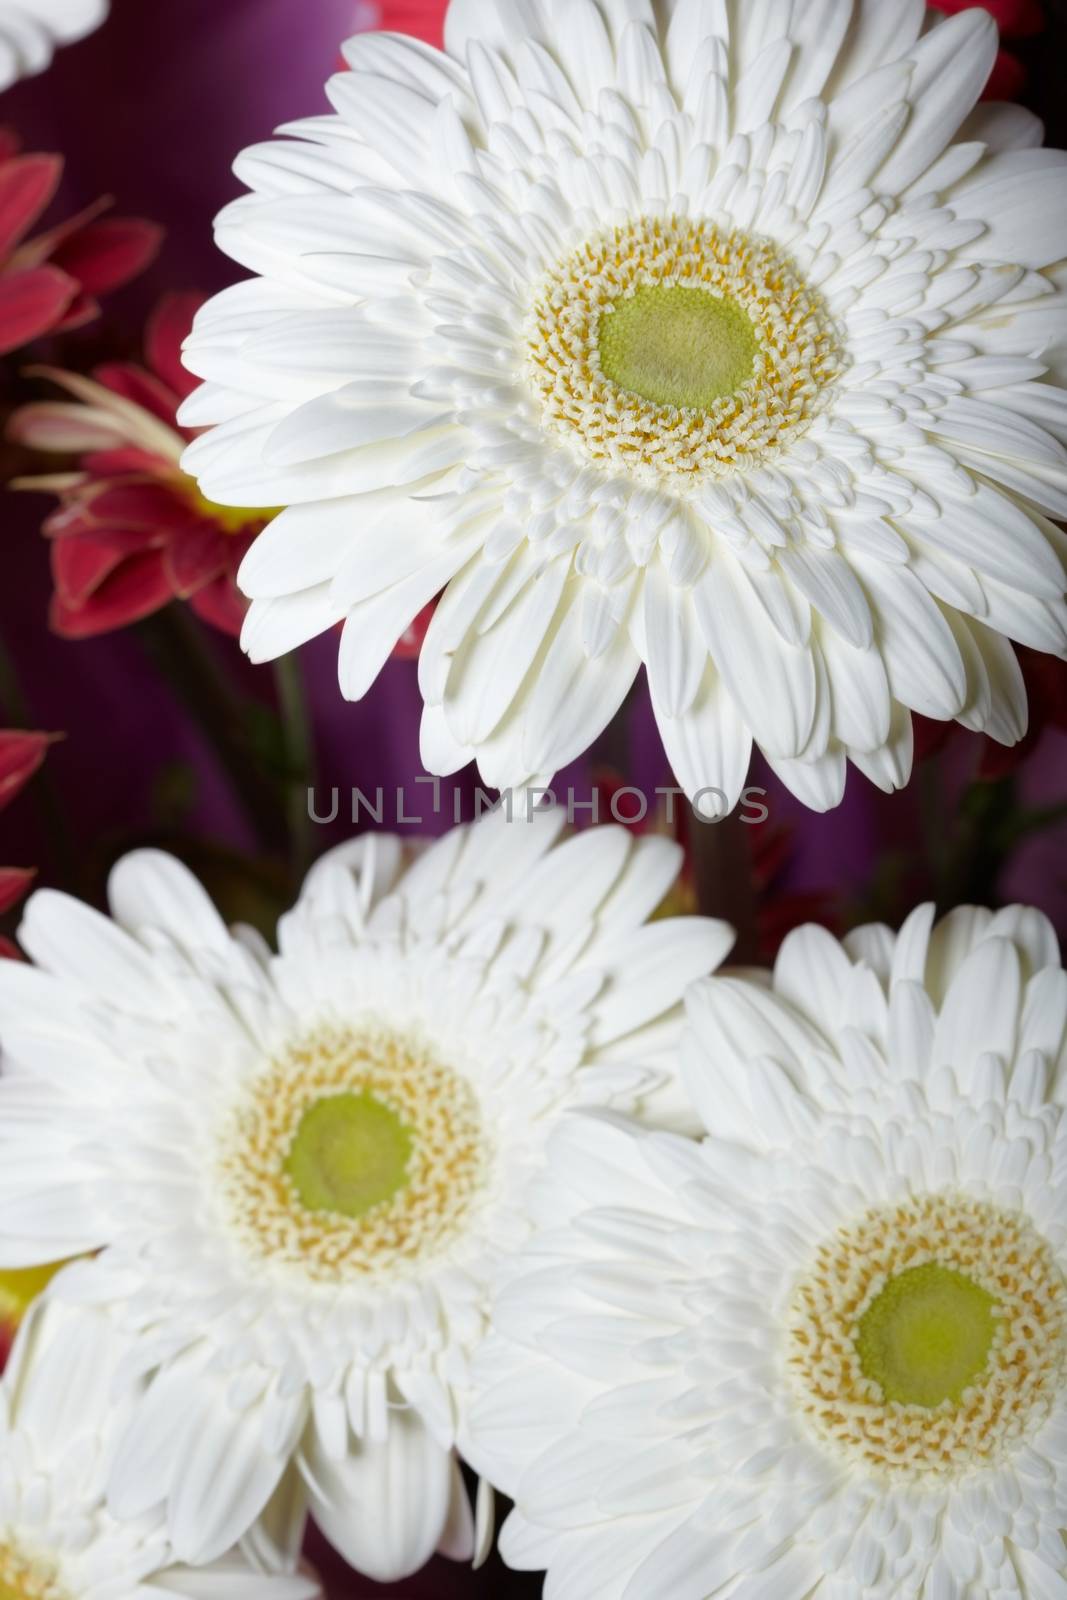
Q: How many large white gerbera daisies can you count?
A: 3